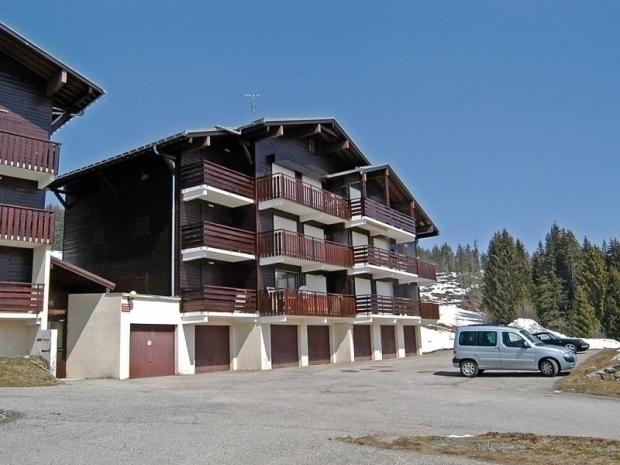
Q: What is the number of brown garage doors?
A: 7